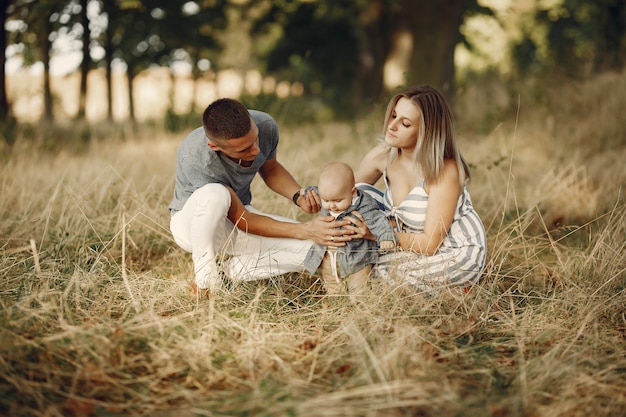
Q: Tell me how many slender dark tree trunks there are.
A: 5